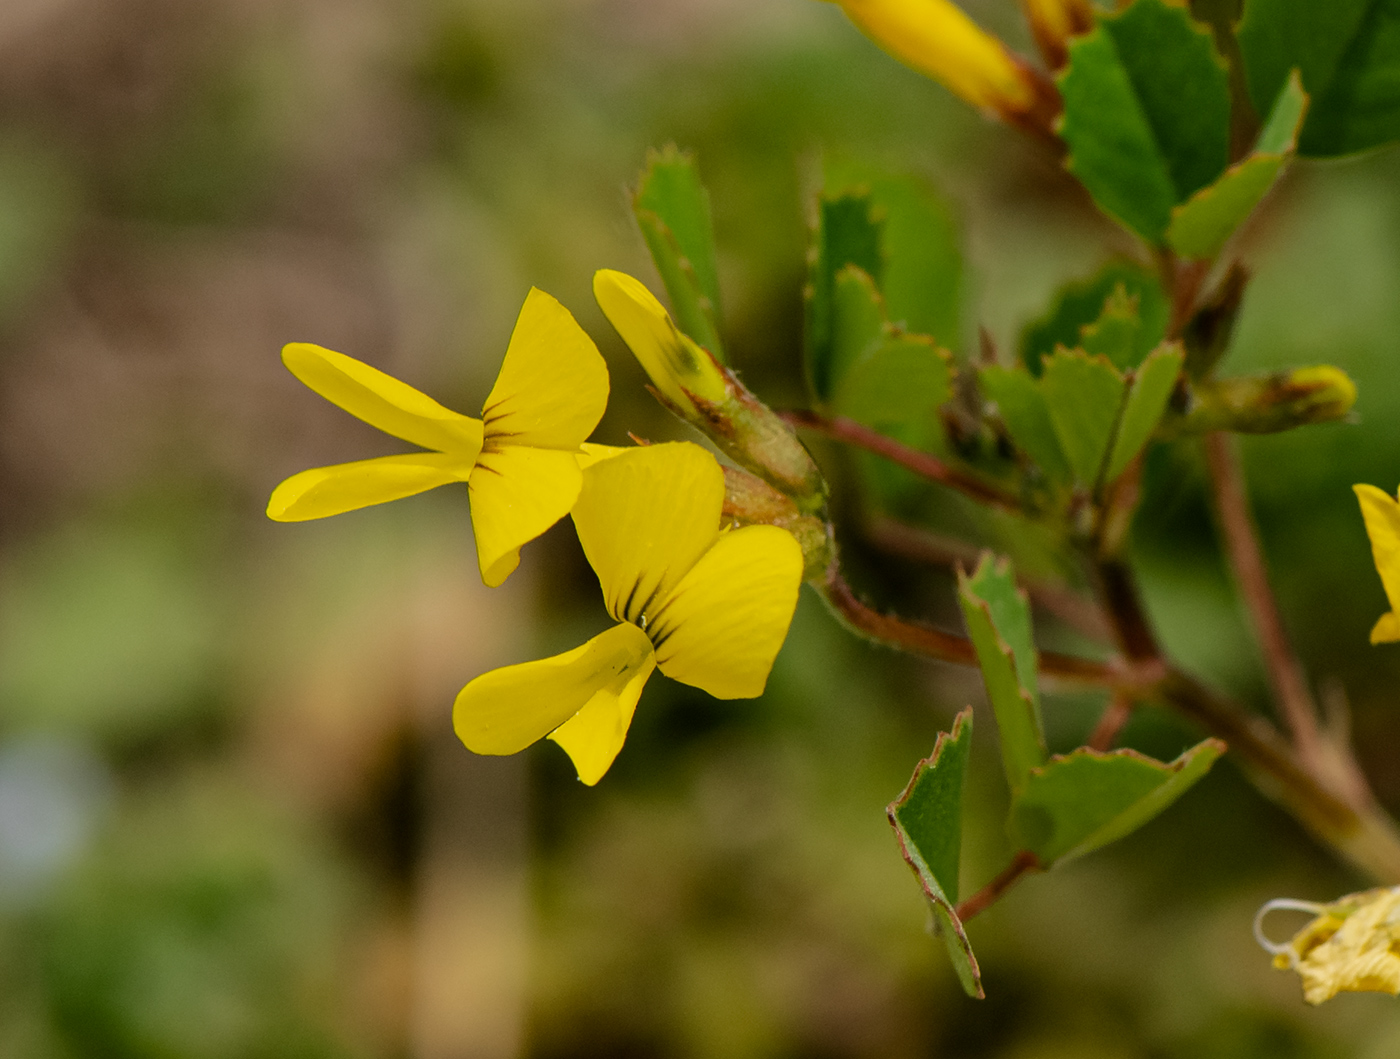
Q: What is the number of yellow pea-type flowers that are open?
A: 2